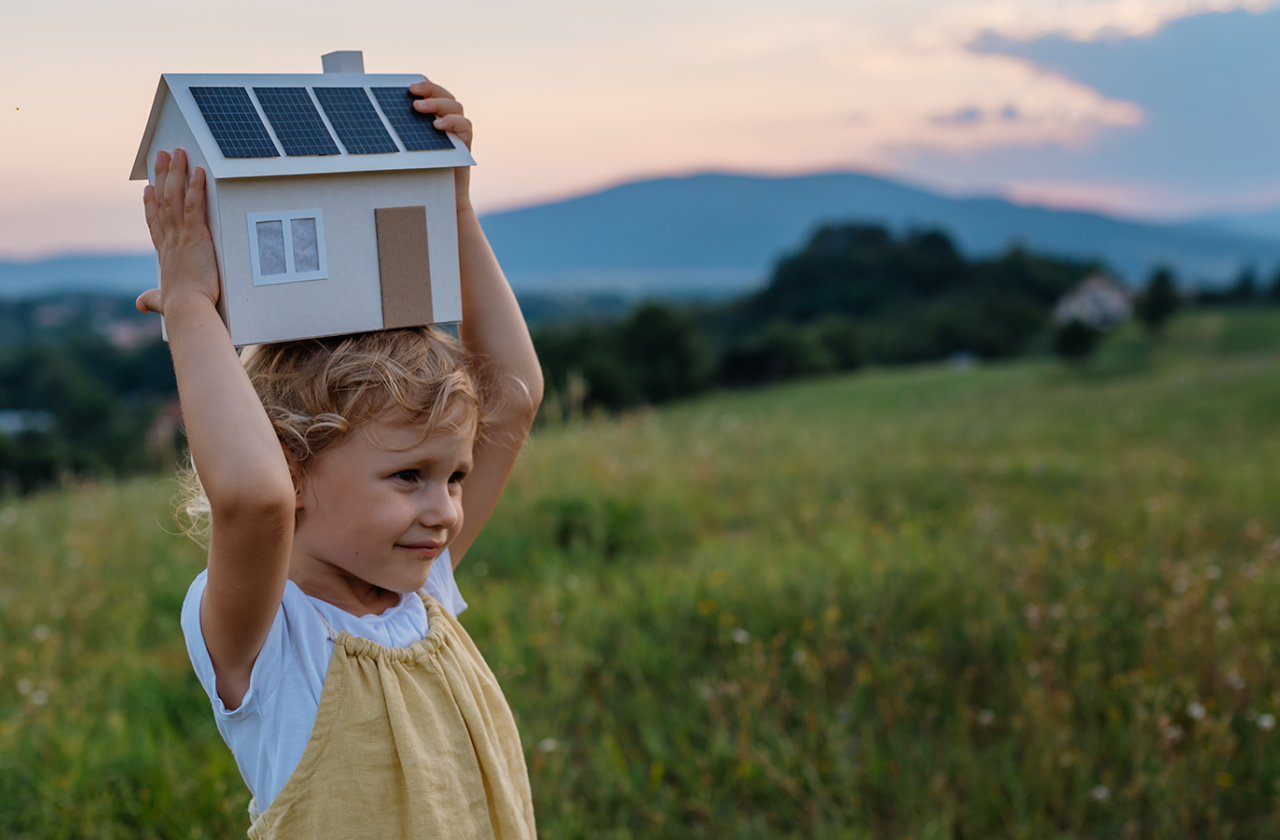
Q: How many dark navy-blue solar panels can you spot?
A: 4